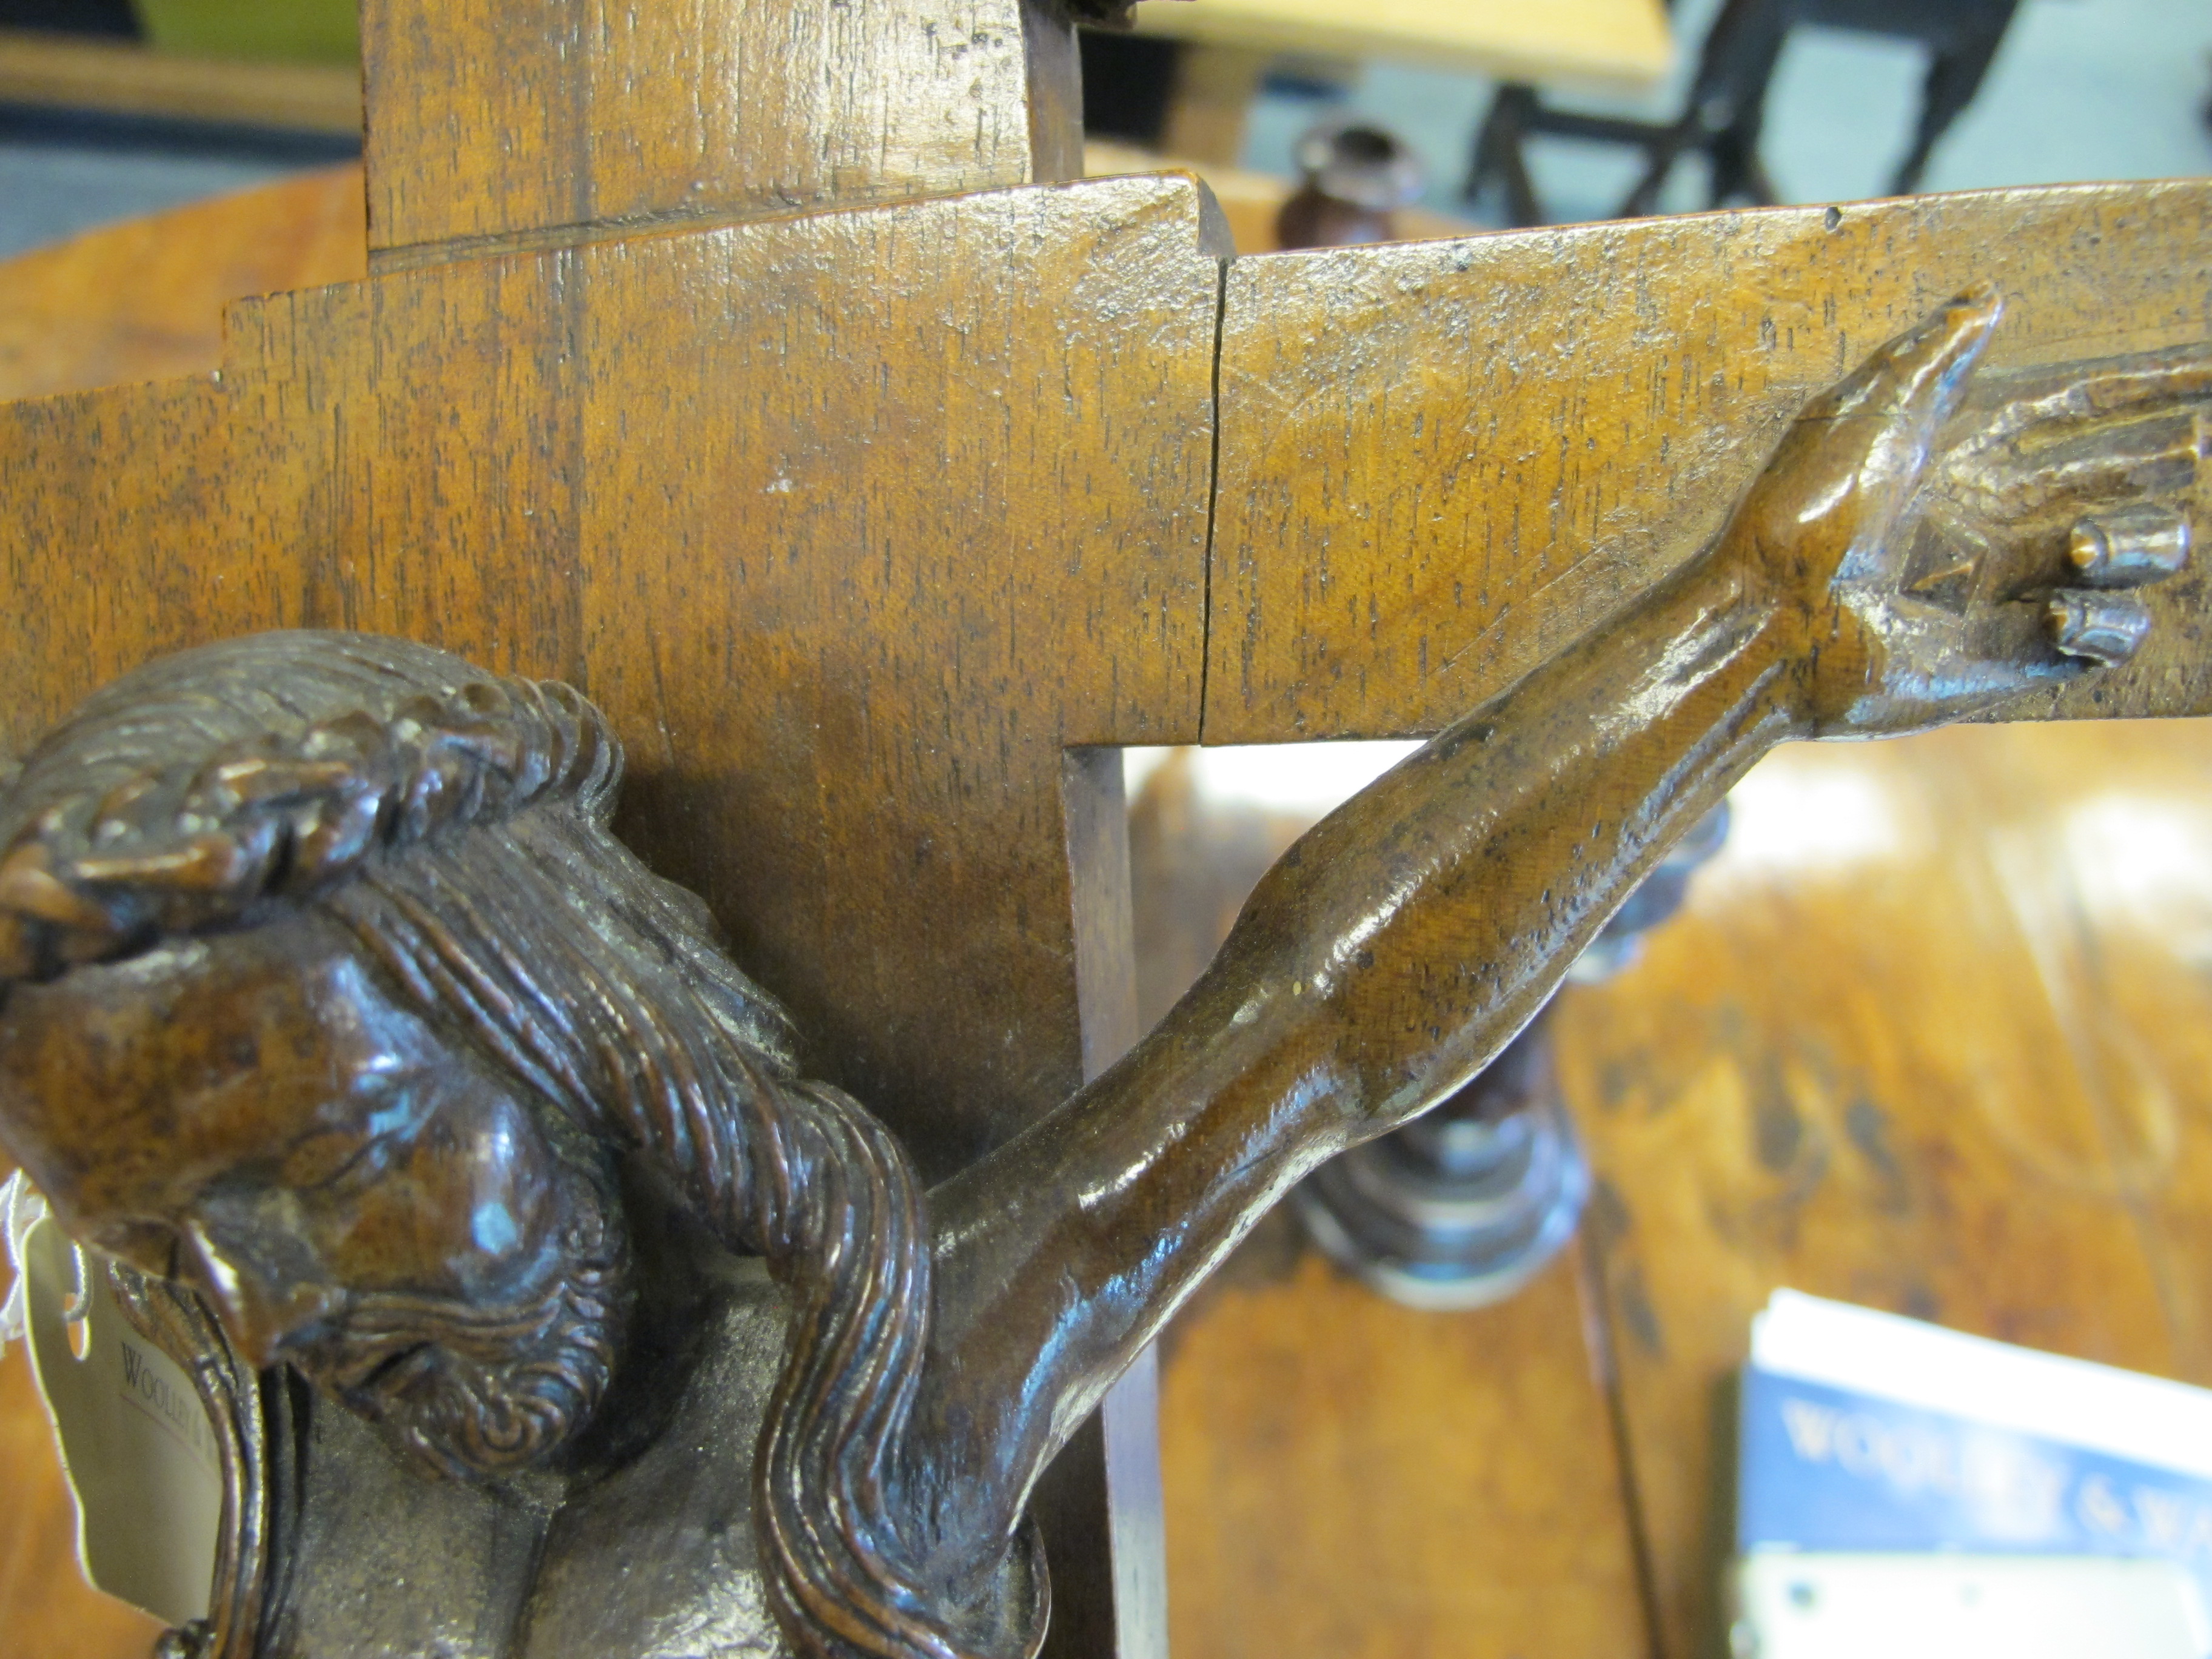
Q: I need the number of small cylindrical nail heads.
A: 2